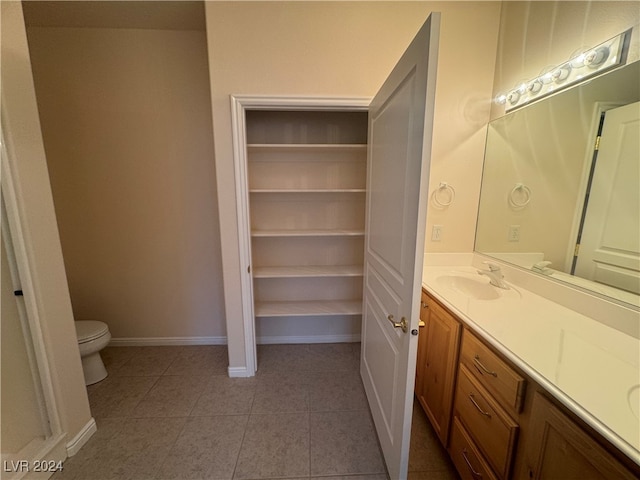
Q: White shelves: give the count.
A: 5